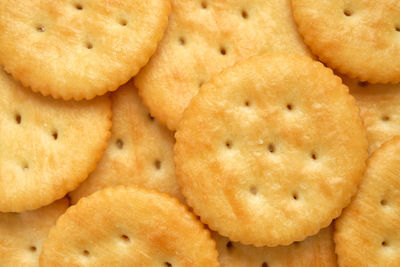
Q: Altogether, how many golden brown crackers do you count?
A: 11